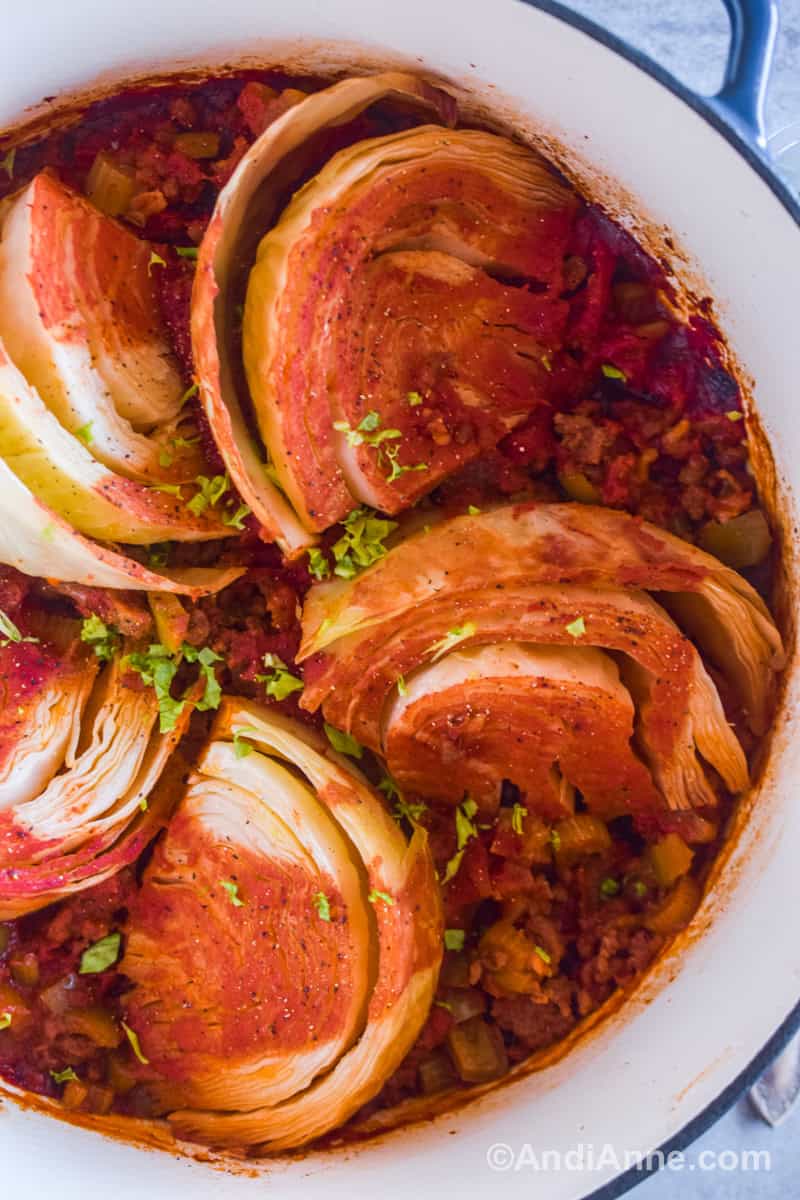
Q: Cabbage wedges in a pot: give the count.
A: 5